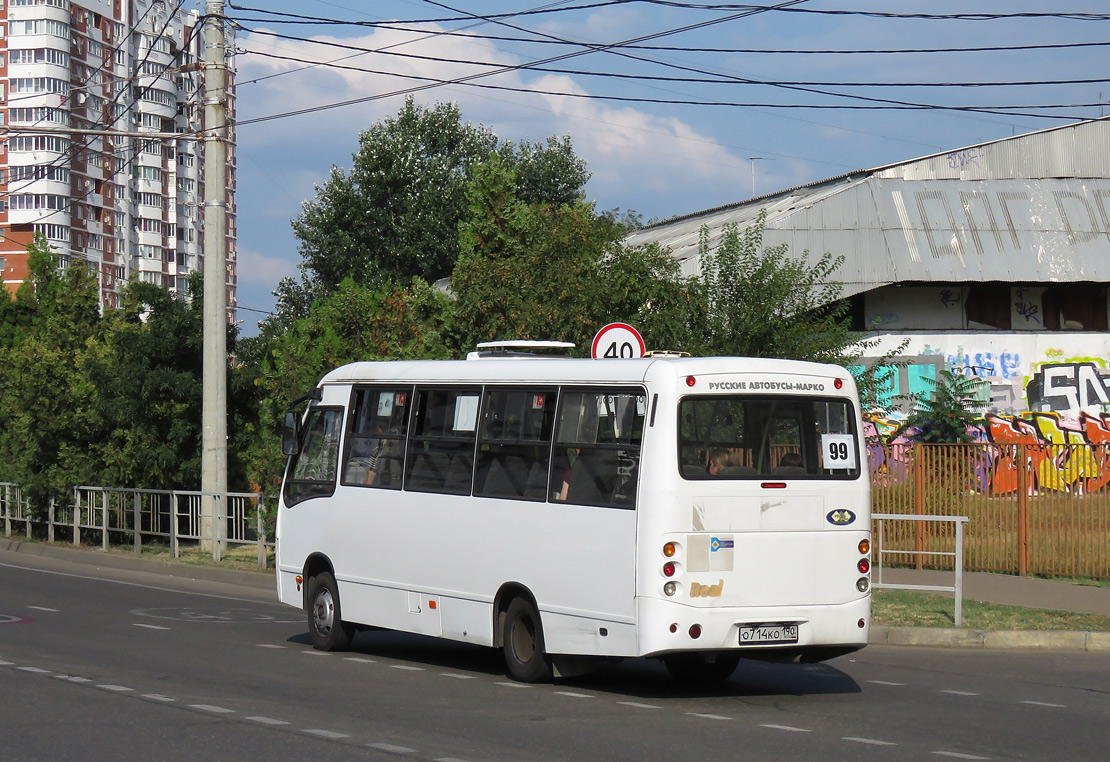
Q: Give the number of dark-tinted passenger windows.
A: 4